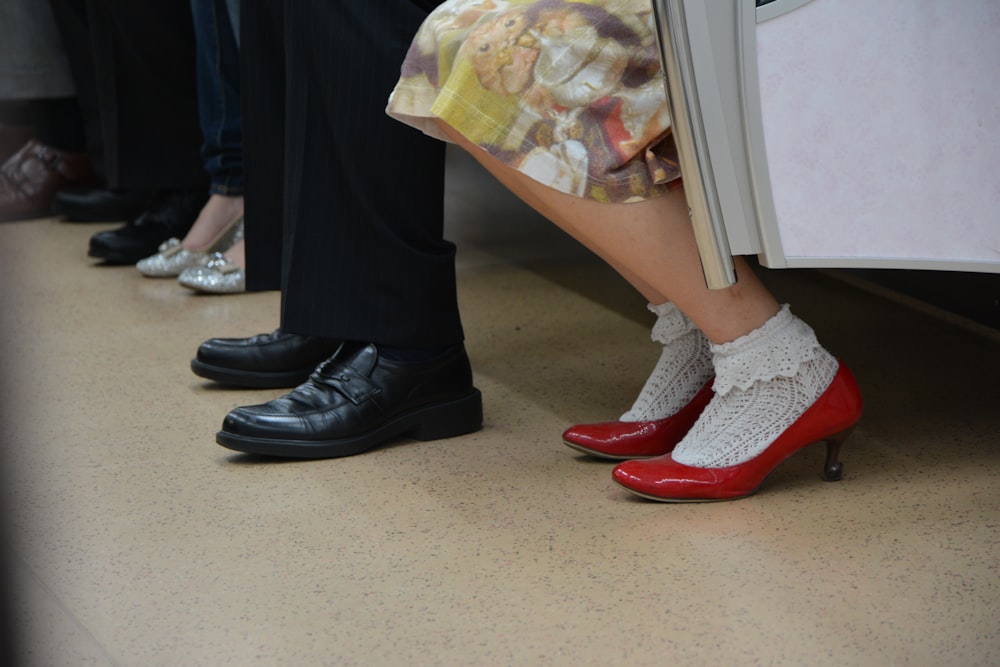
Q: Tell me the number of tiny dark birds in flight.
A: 0